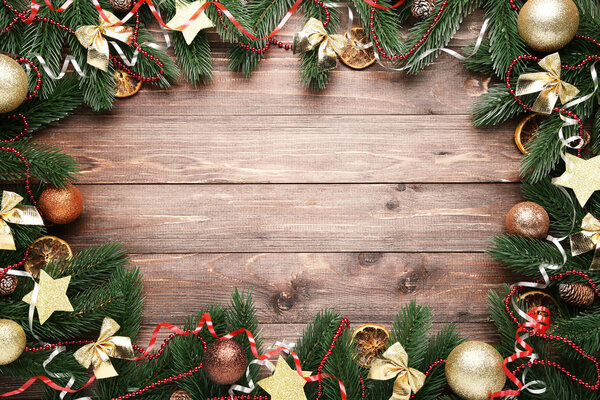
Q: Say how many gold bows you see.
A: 7